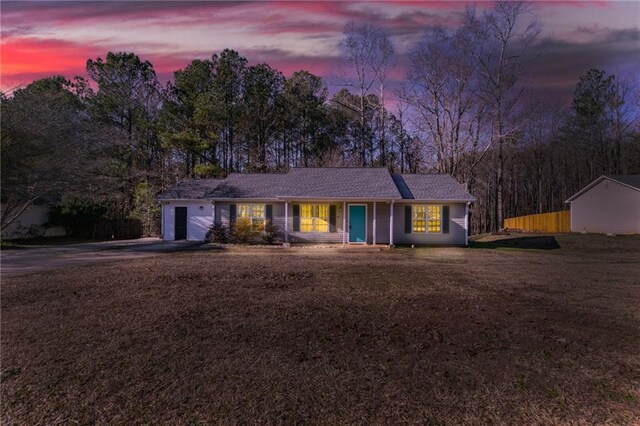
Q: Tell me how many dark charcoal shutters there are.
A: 6